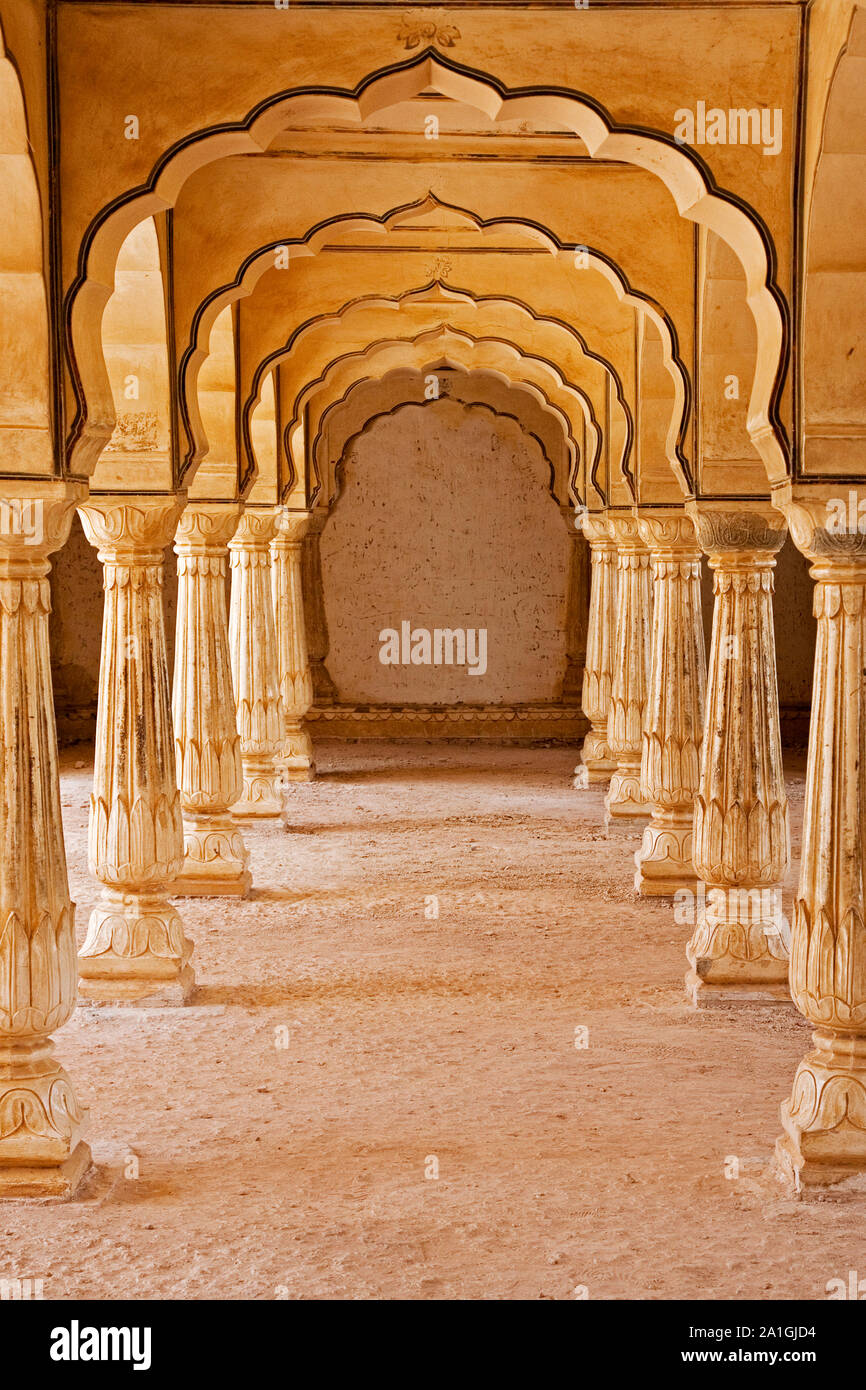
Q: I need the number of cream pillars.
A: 10